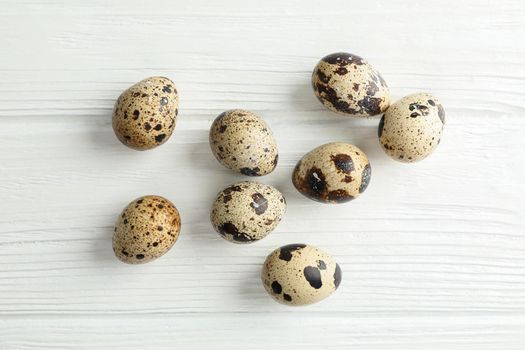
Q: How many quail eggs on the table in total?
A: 8